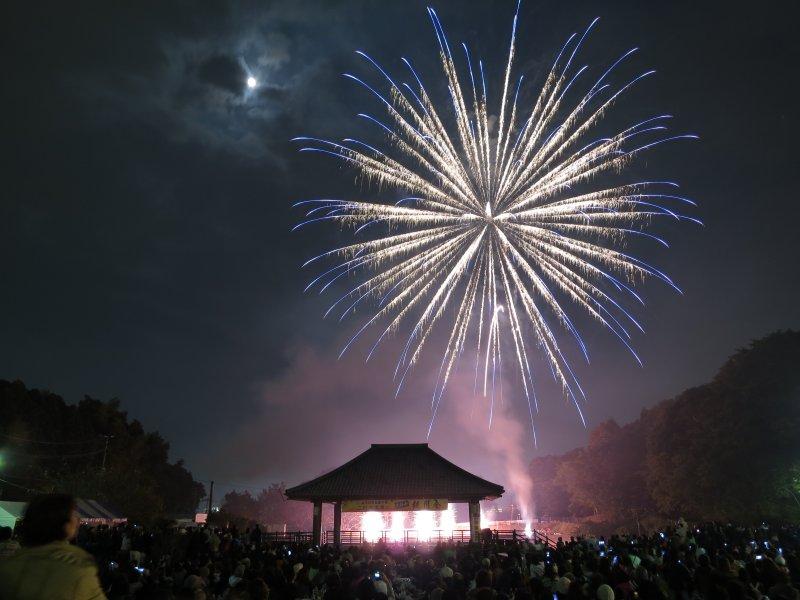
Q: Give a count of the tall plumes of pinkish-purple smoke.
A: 1